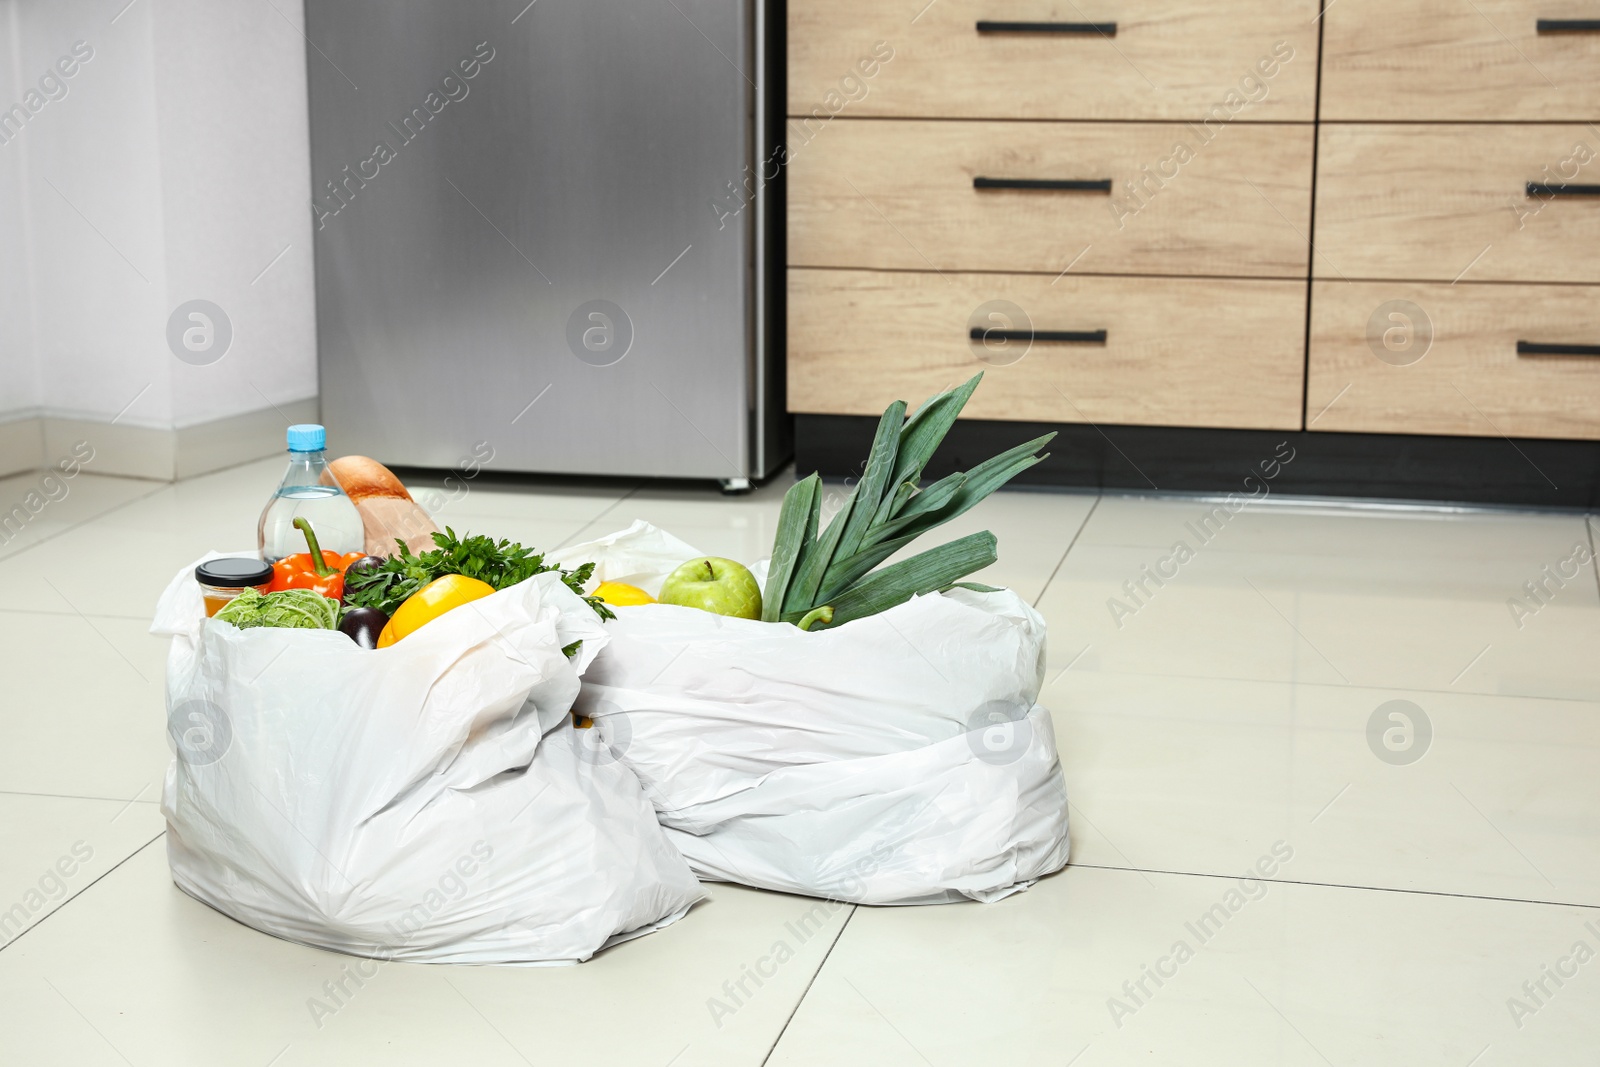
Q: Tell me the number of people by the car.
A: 0